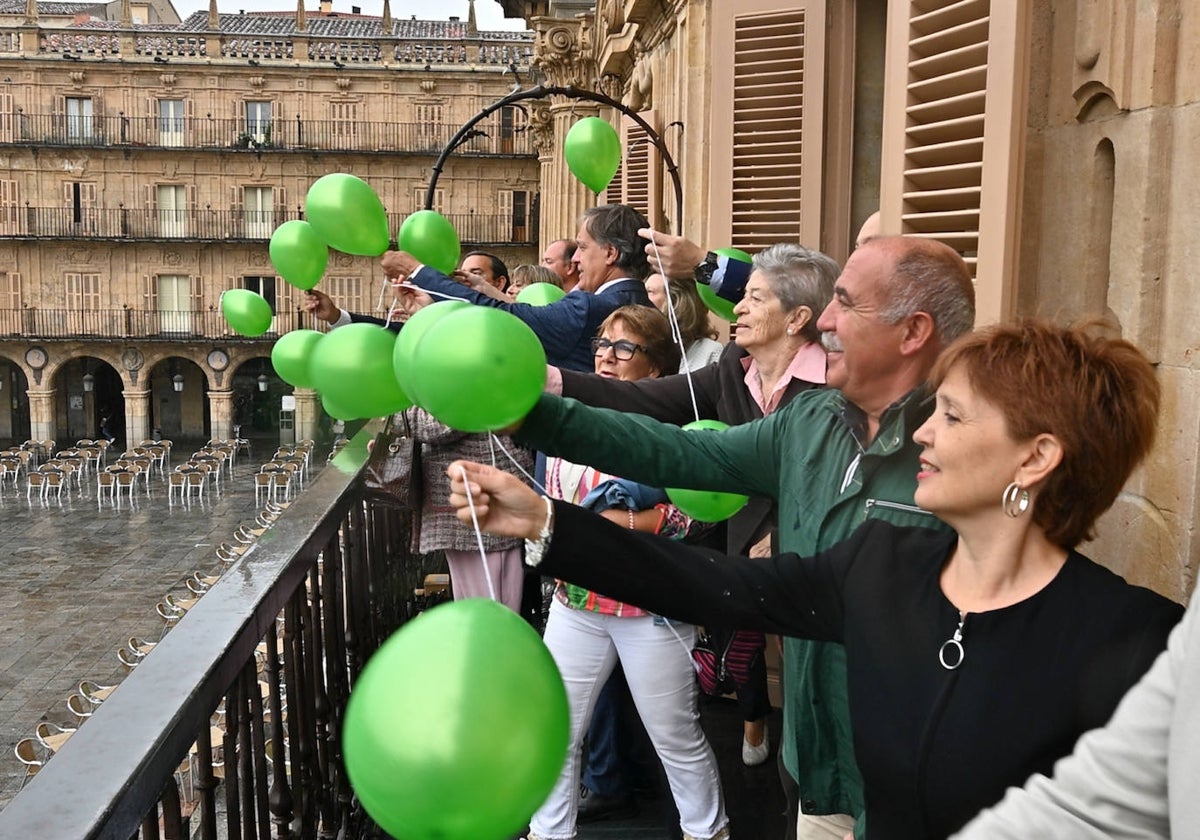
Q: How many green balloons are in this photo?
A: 14